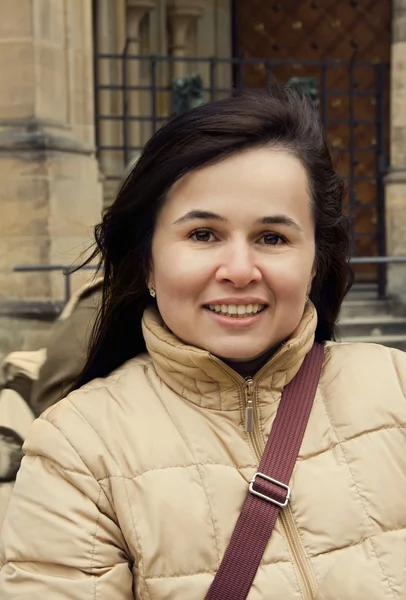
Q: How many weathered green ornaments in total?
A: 2